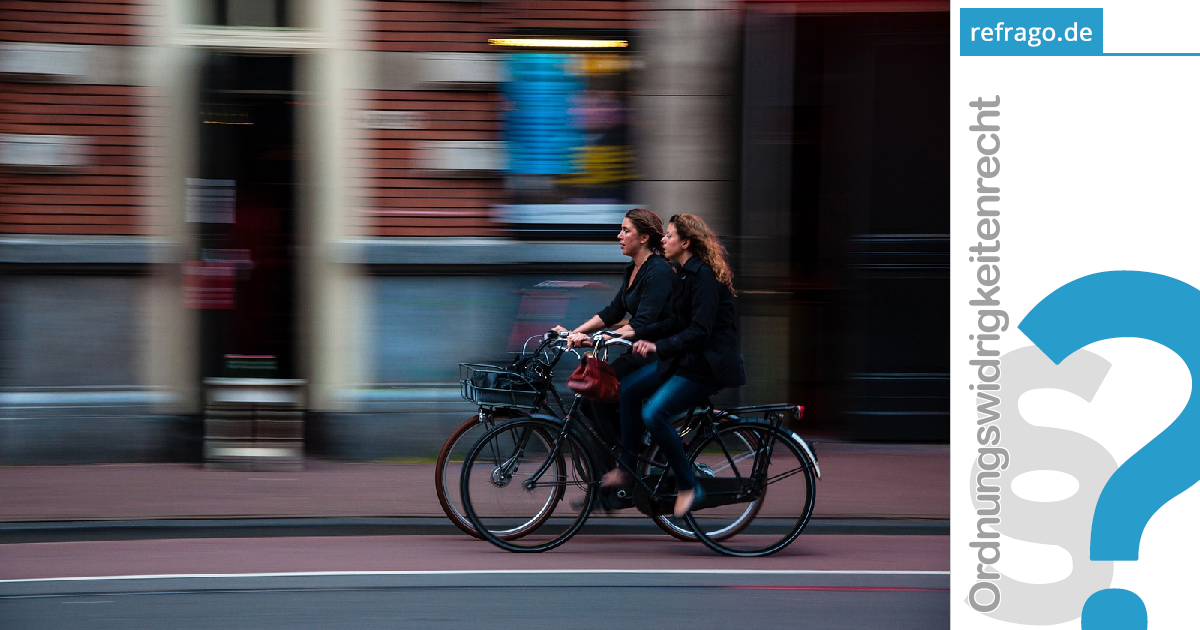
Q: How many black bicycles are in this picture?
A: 2